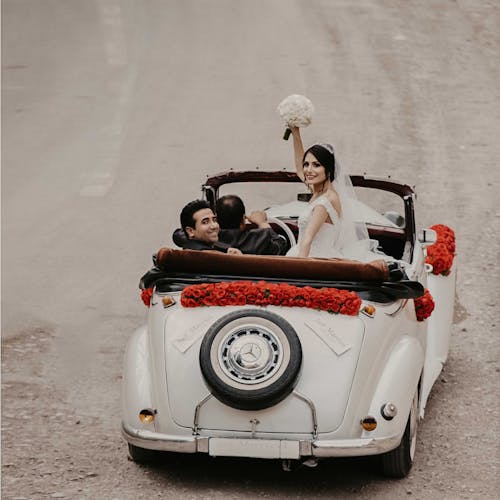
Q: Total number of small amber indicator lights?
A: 4